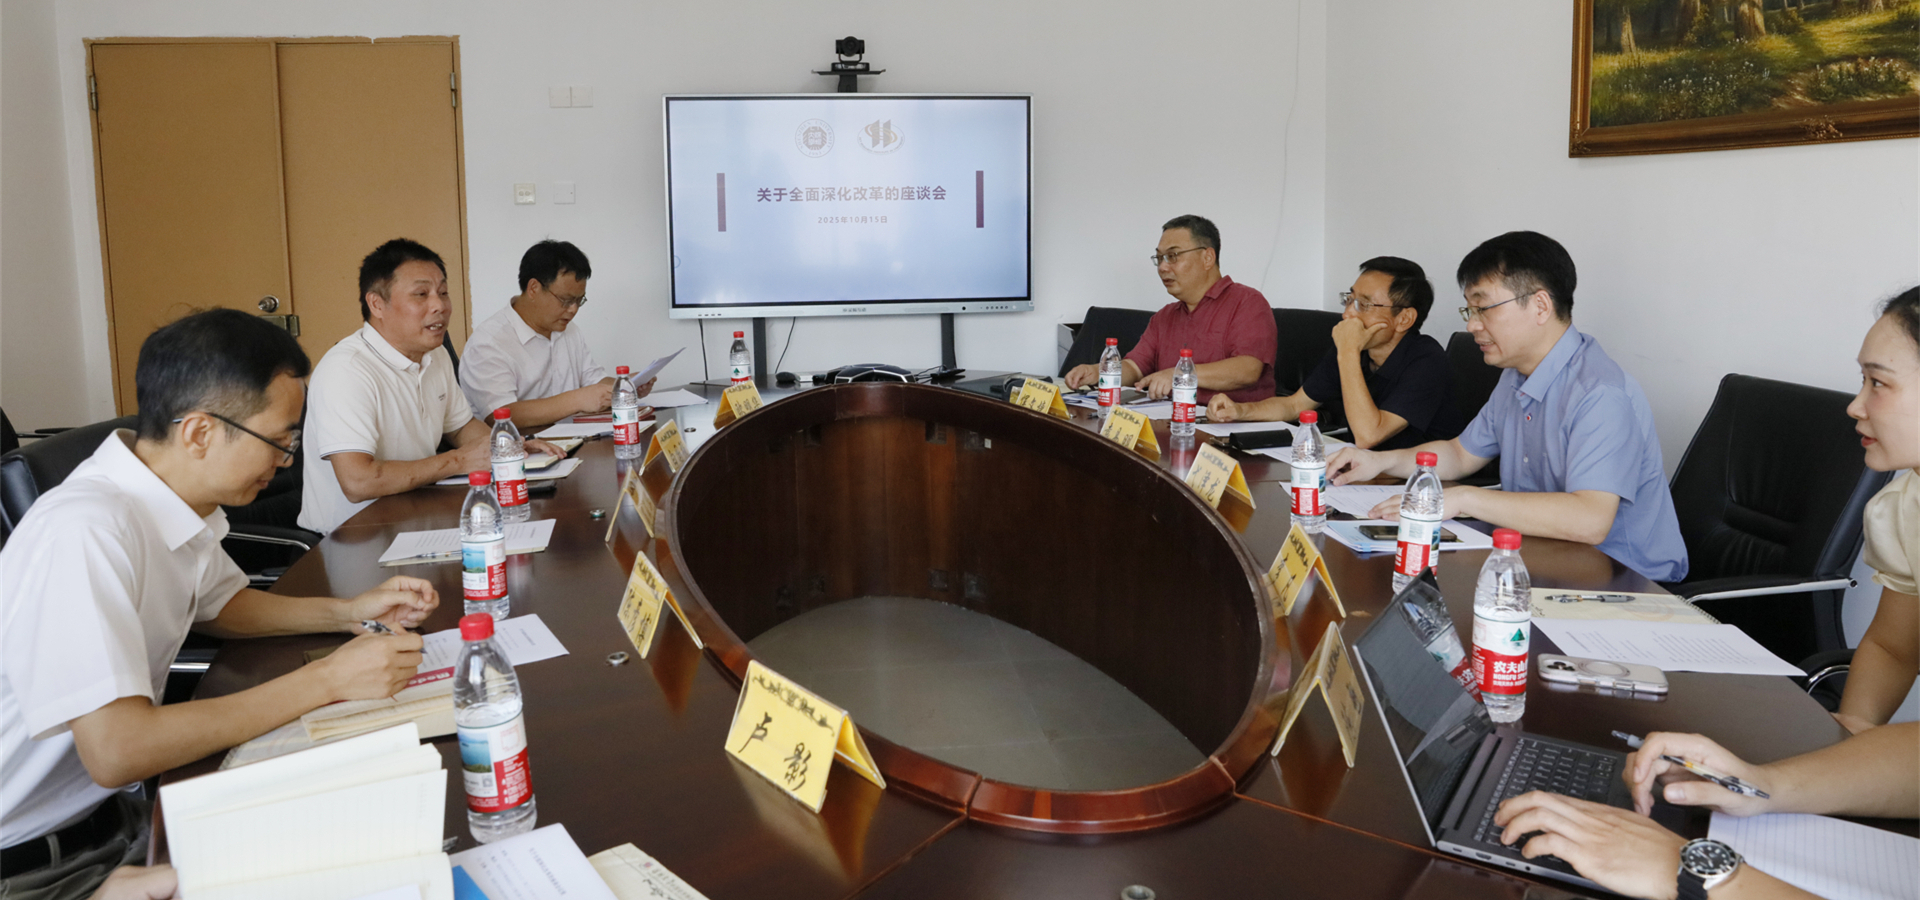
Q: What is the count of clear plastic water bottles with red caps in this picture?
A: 10